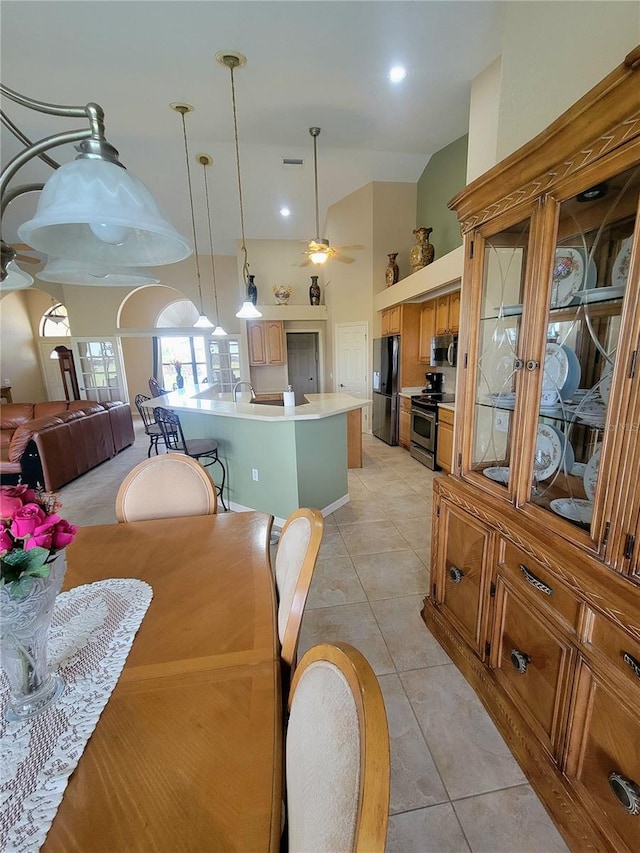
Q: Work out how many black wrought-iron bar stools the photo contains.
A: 2